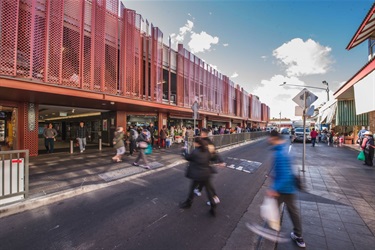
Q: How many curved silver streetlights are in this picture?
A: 1